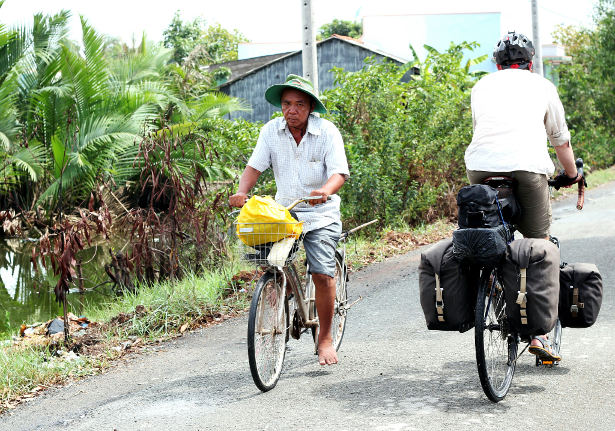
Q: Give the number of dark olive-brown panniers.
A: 3